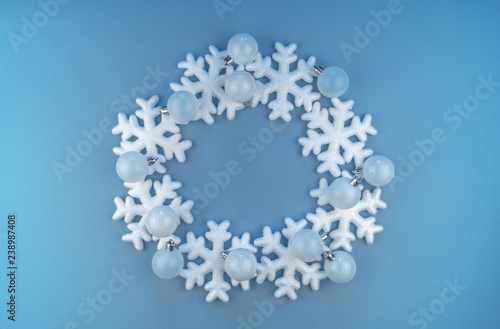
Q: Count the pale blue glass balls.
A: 12